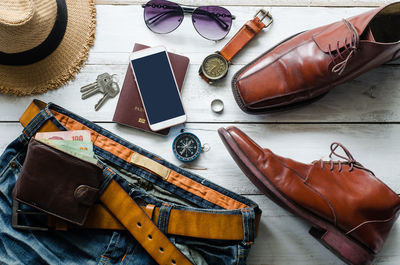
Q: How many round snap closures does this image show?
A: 1